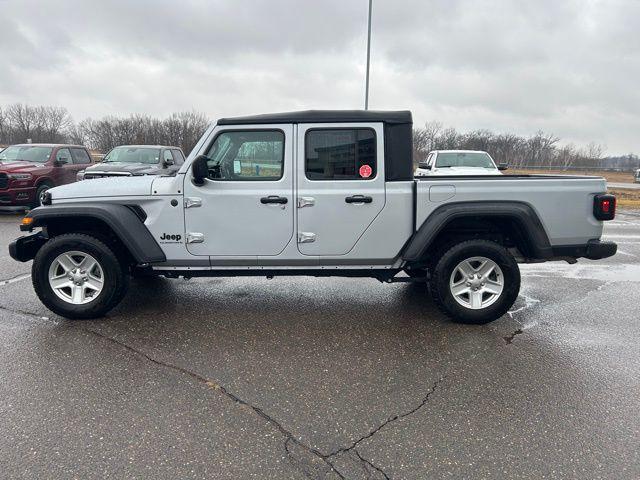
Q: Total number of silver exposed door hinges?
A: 4